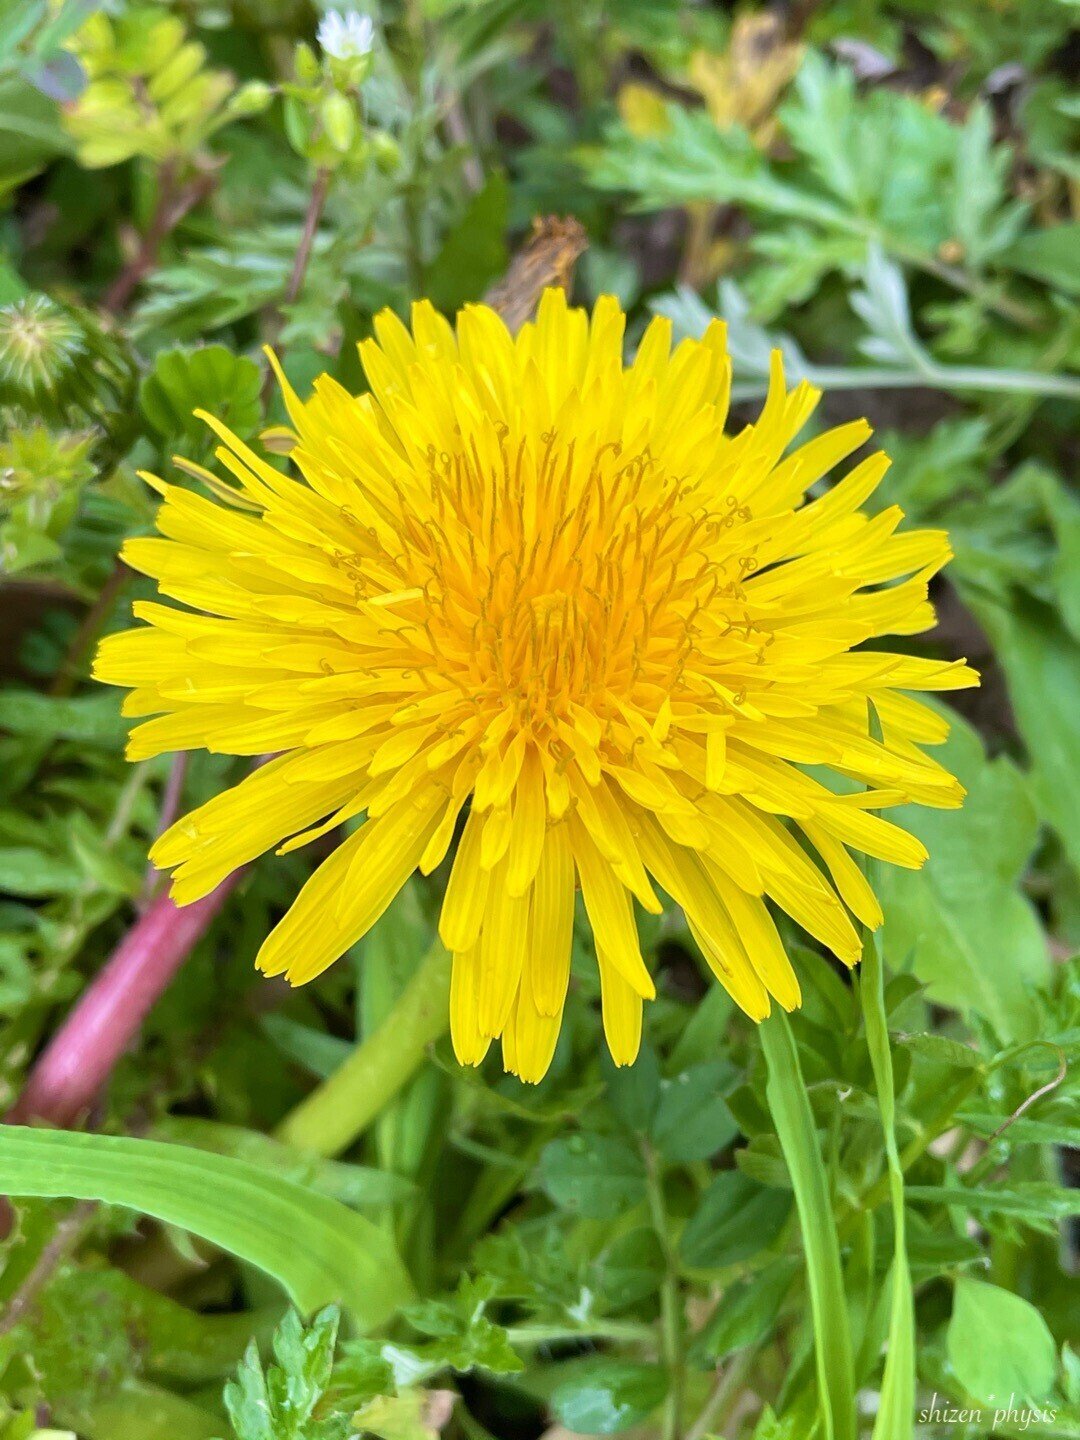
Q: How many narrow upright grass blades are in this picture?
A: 2